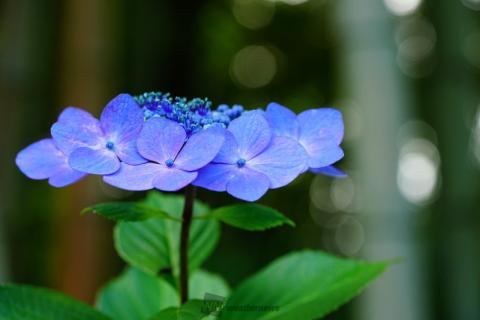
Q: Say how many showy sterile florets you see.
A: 5